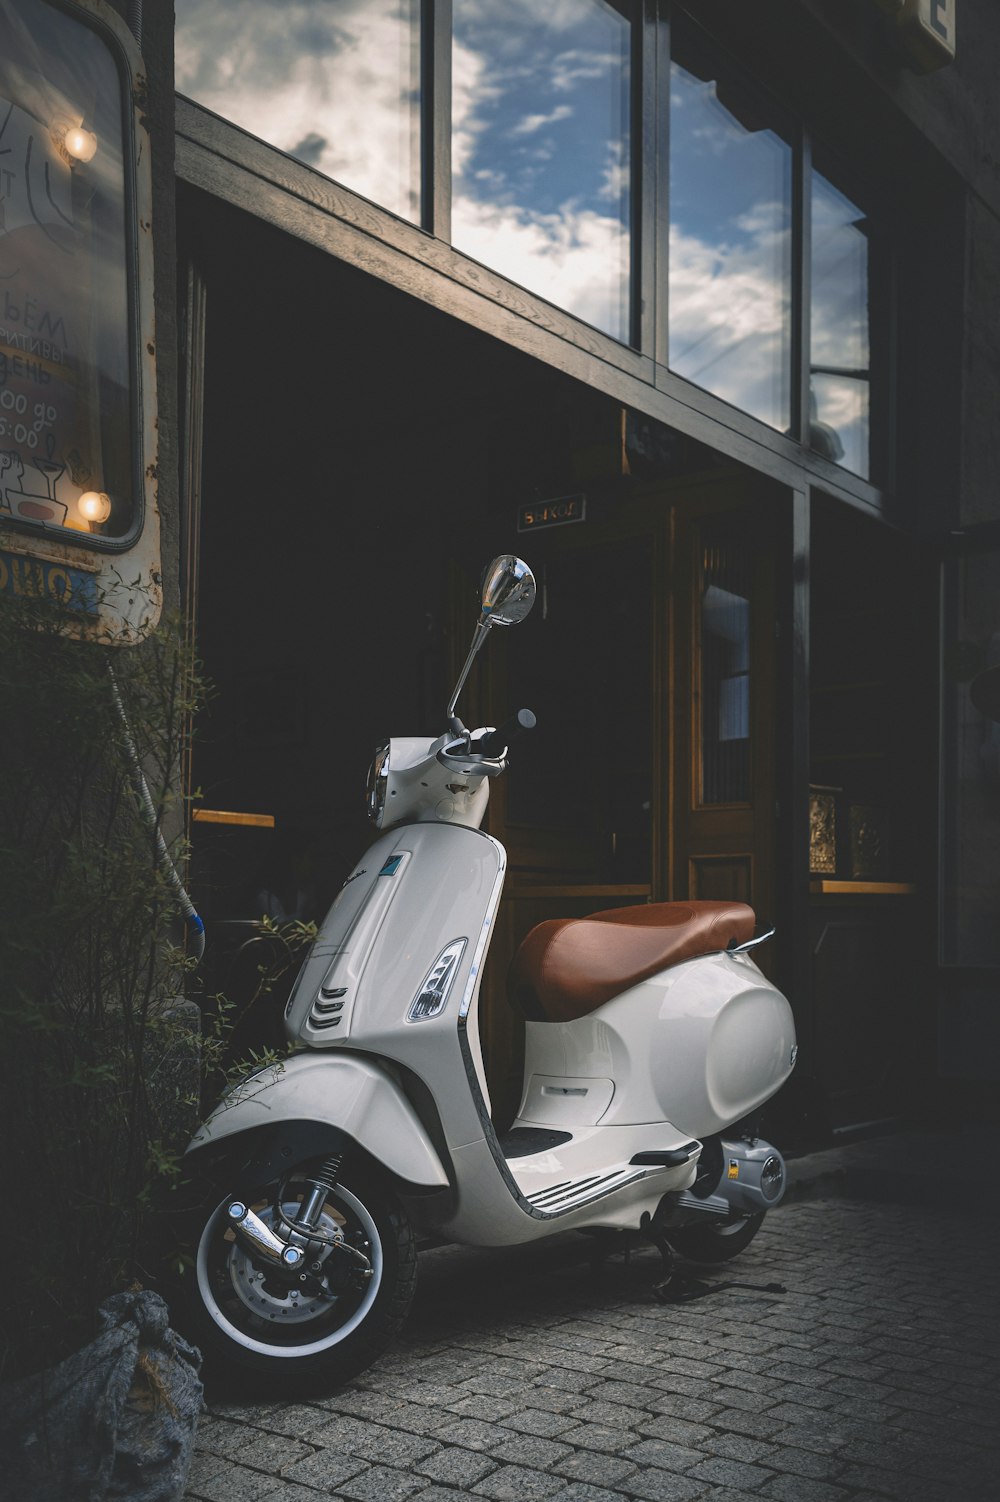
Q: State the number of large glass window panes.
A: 4